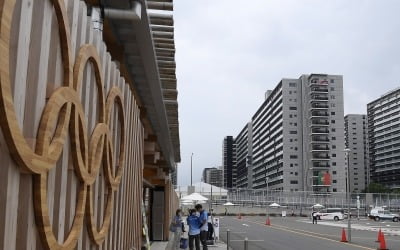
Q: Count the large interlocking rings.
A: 5